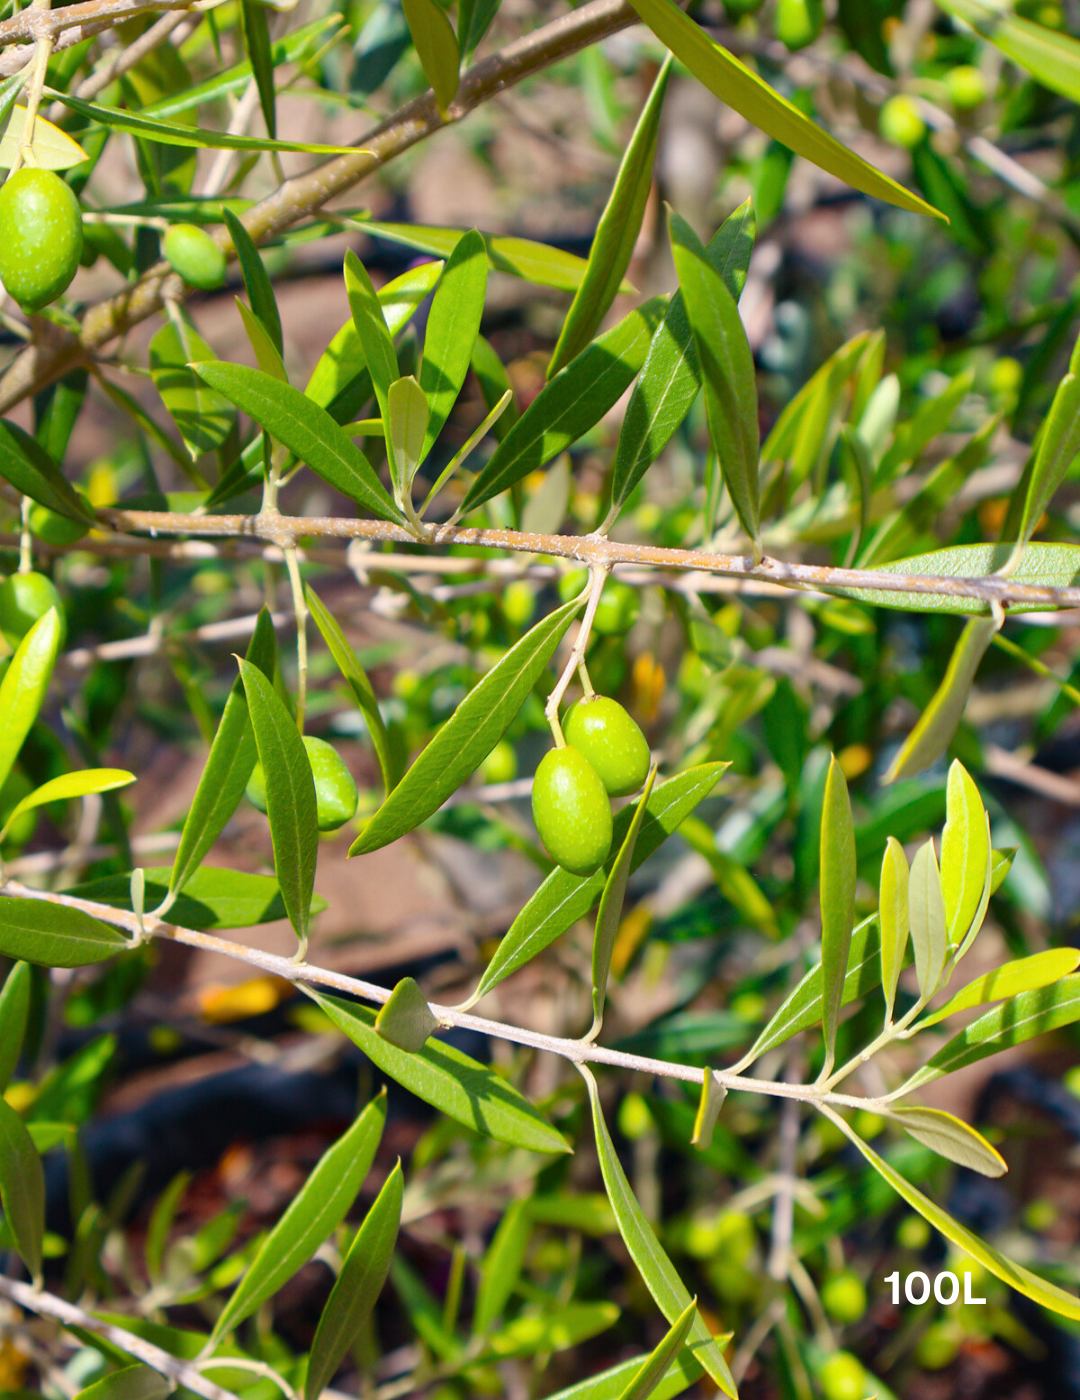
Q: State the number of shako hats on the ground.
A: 0